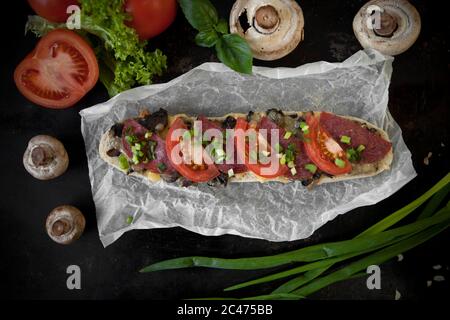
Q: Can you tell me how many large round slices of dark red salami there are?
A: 4